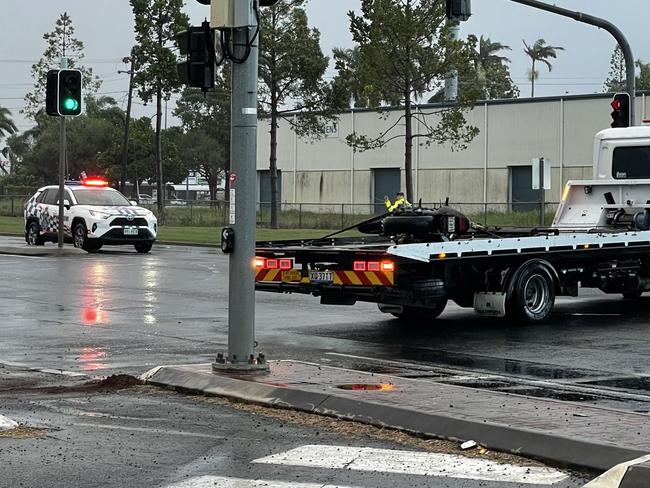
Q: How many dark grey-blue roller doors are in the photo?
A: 3